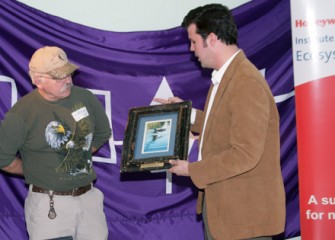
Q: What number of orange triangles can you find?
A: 0